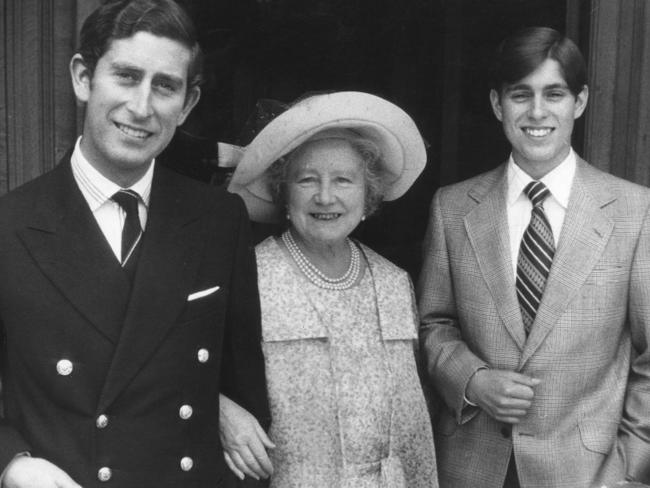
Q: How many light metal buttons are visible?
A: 6